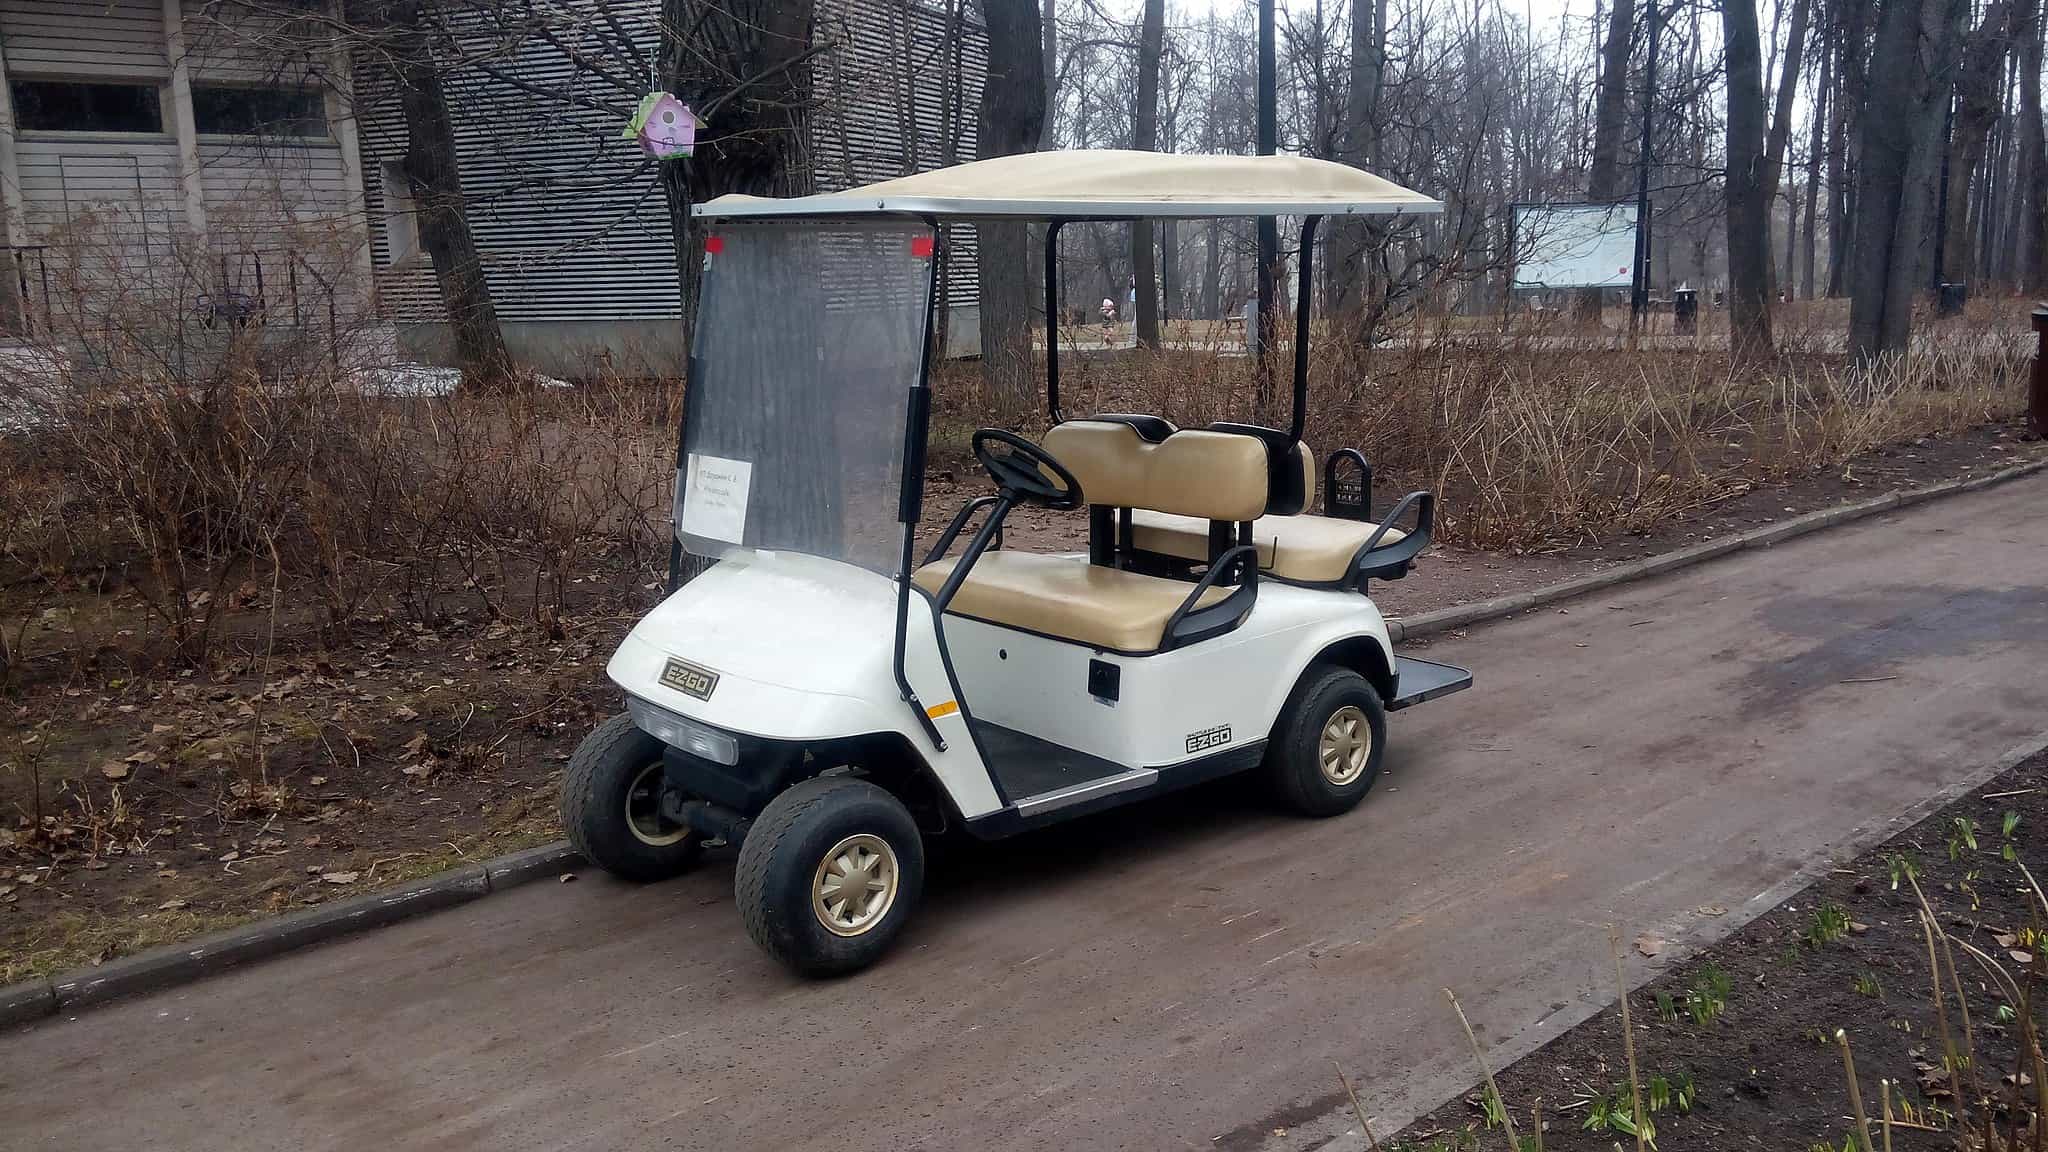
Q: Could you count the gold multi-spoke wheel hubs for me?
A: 2